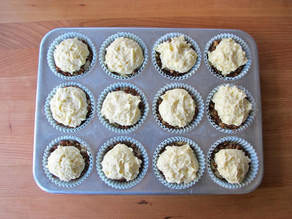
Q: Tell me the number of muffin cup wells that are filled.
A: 12